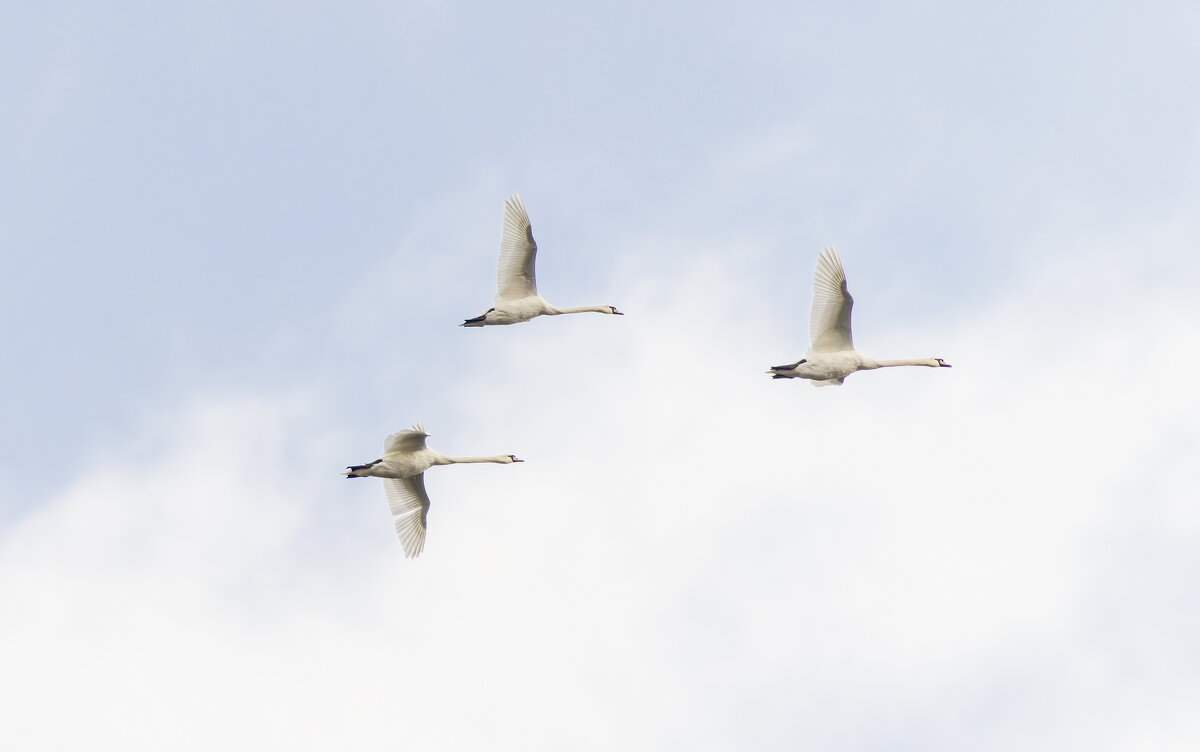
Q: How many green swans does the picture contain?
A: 0